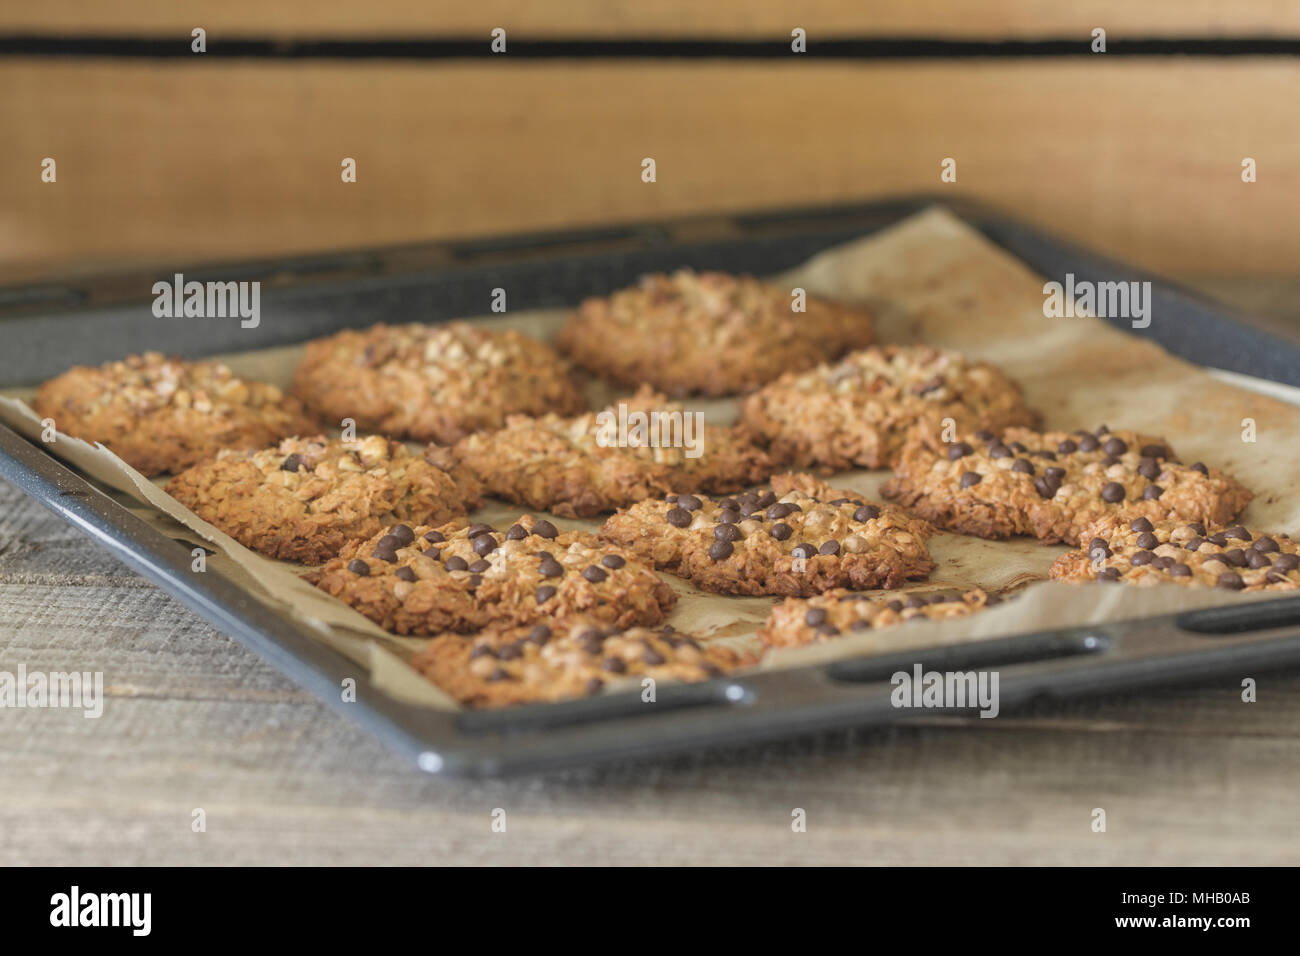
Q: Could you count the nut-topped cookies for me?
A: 6